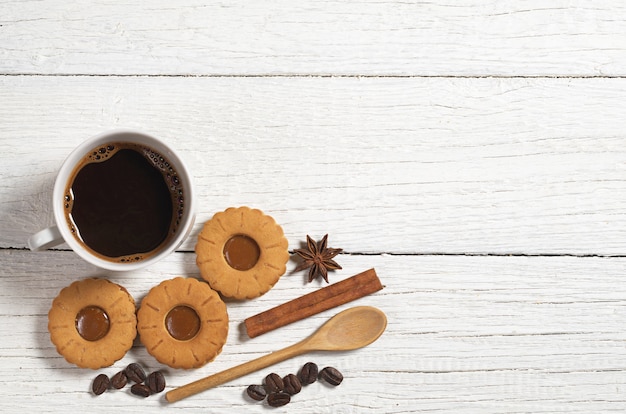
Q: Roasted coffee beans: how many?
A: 11